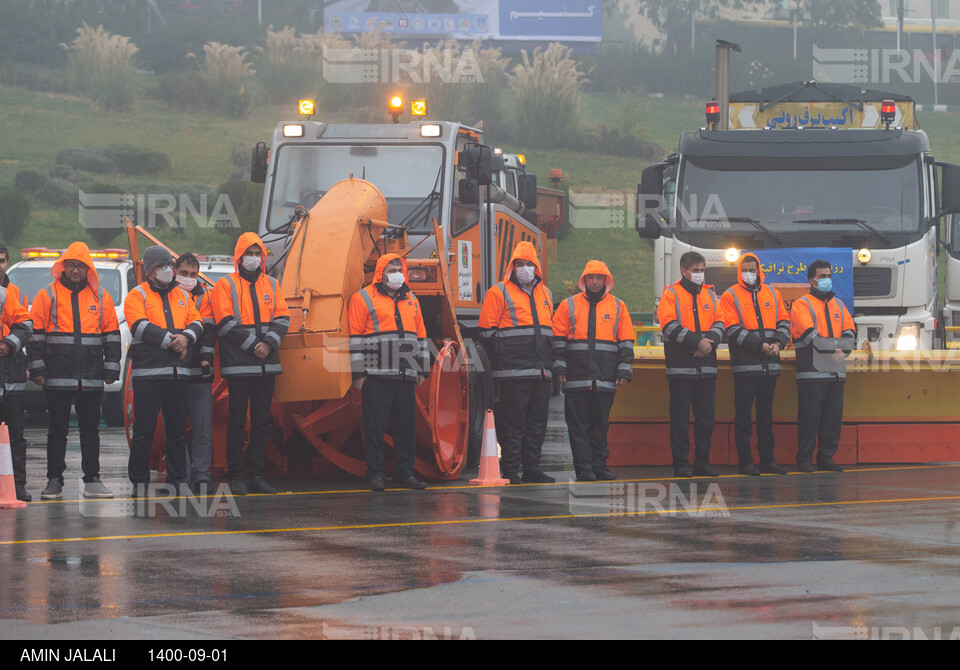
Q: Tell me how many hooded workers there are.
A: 6